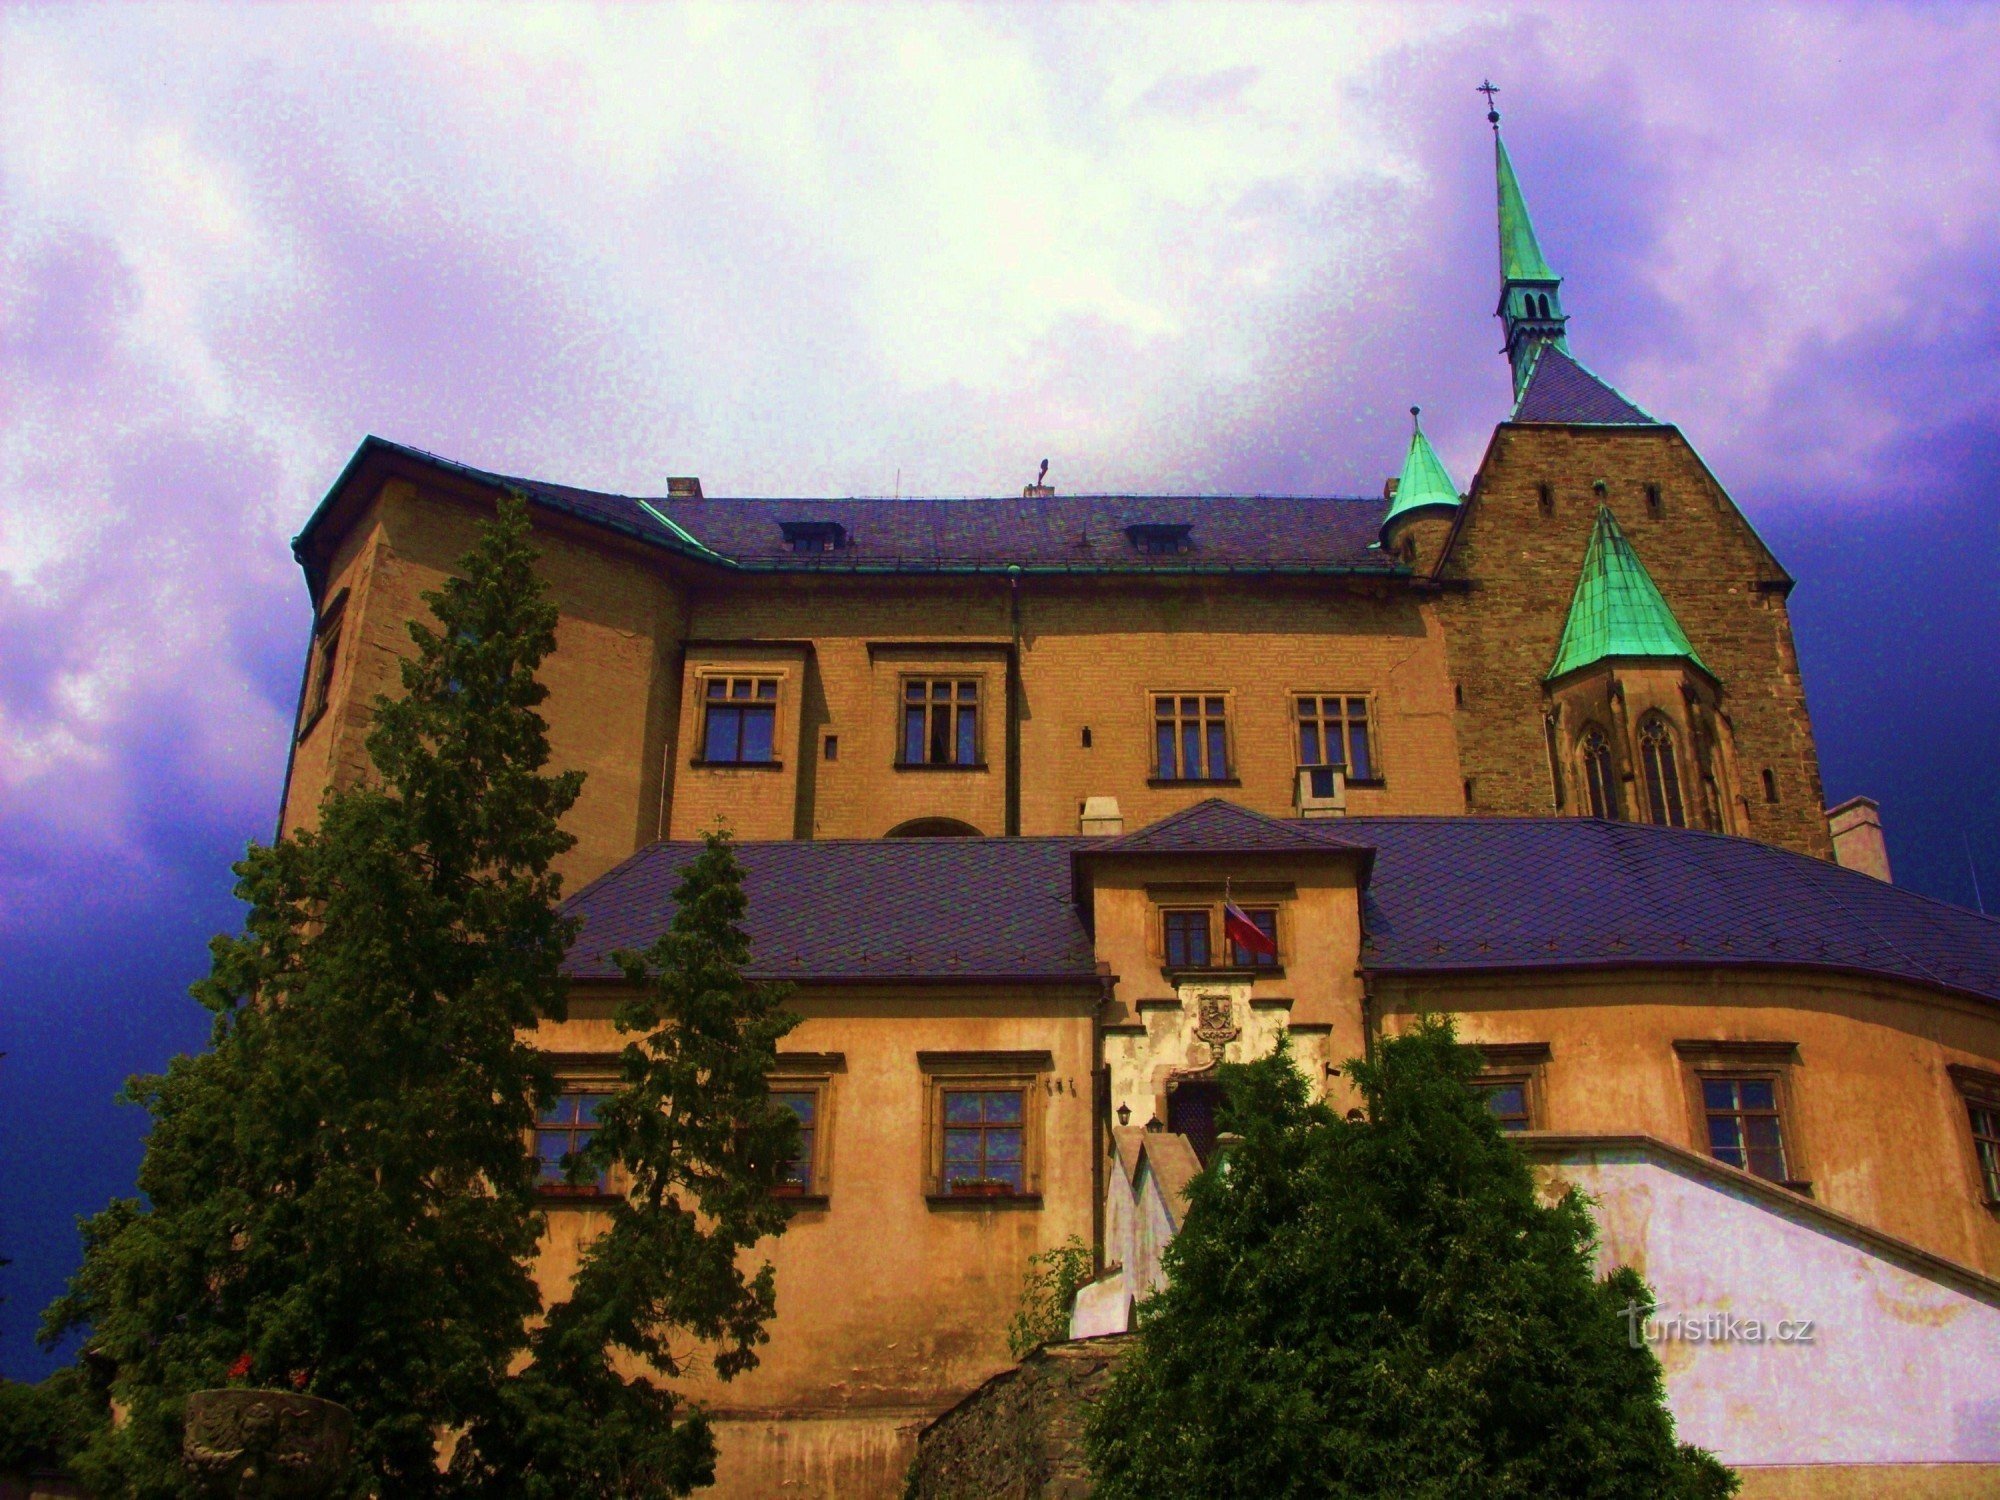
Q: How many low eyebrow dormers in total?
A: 2